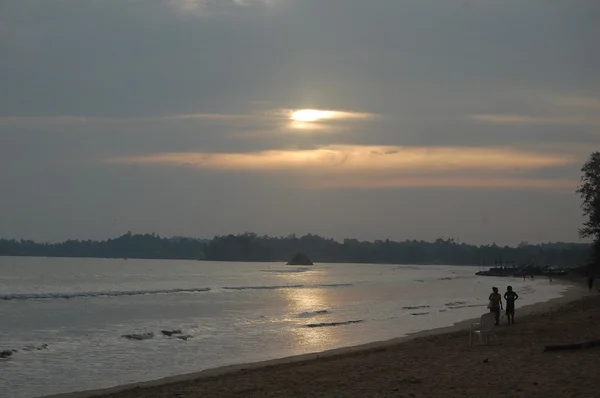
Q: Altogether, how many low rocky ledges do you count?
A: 1